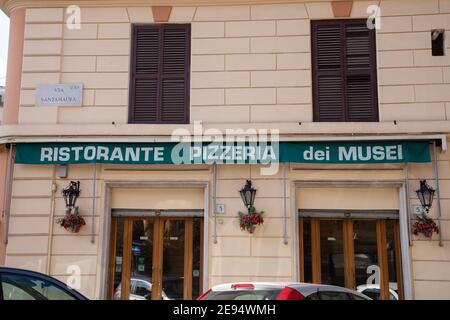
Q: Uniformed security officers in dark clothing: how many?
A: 0